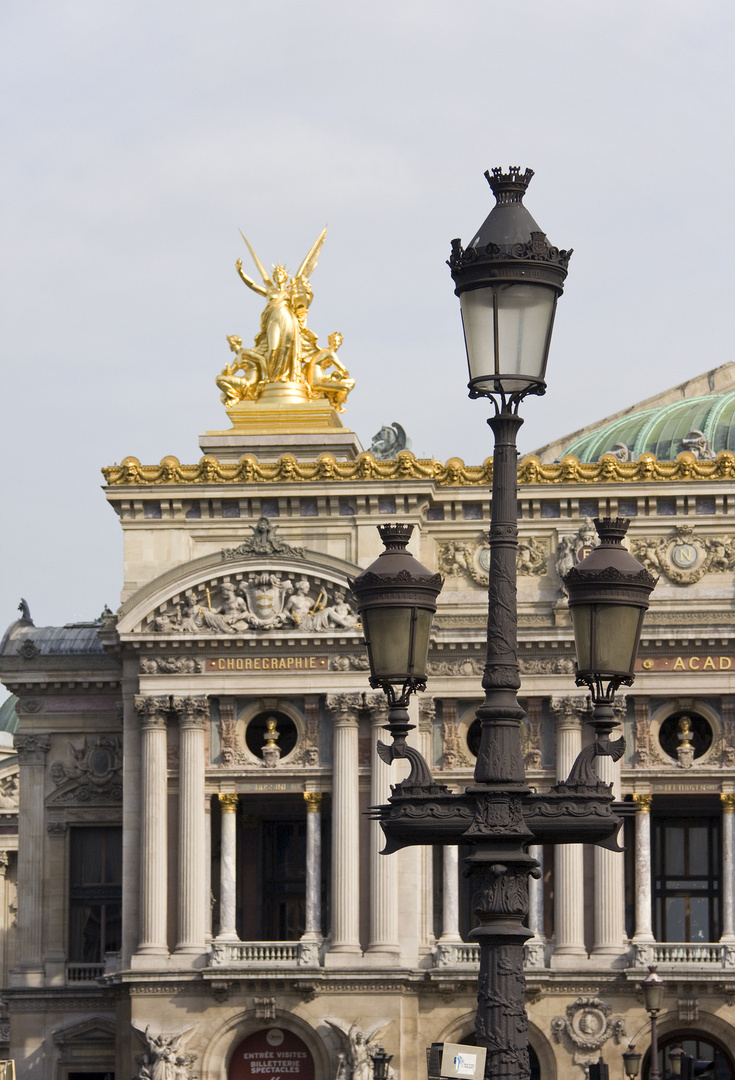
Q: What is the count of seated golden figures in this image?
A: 2